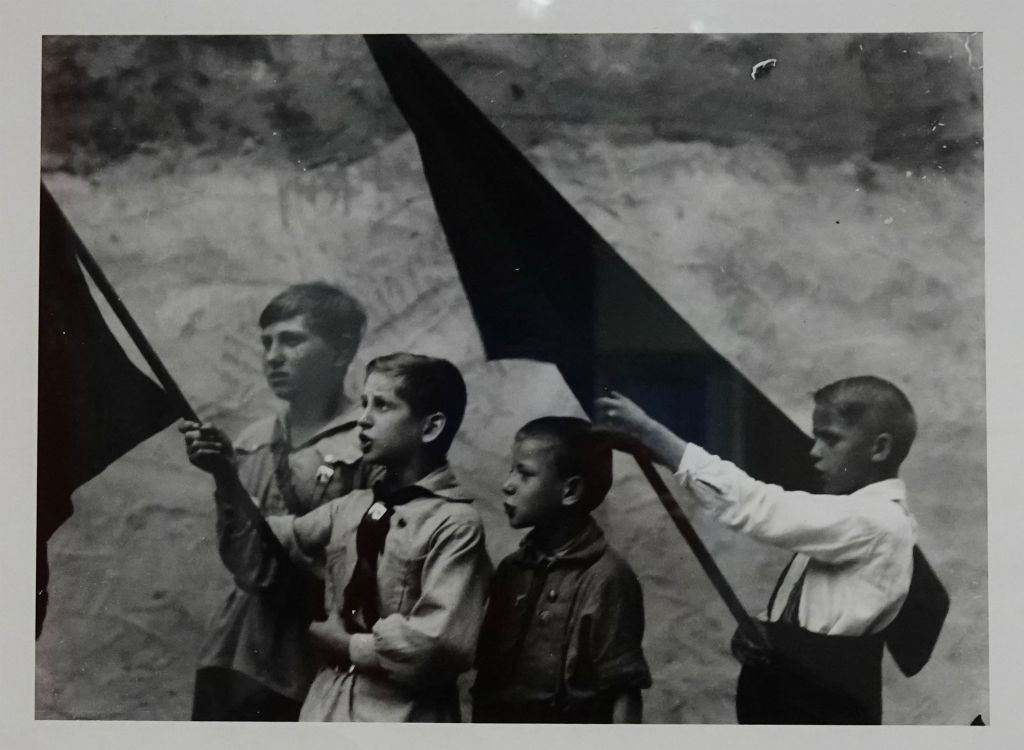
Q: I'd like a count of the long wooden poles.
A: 2